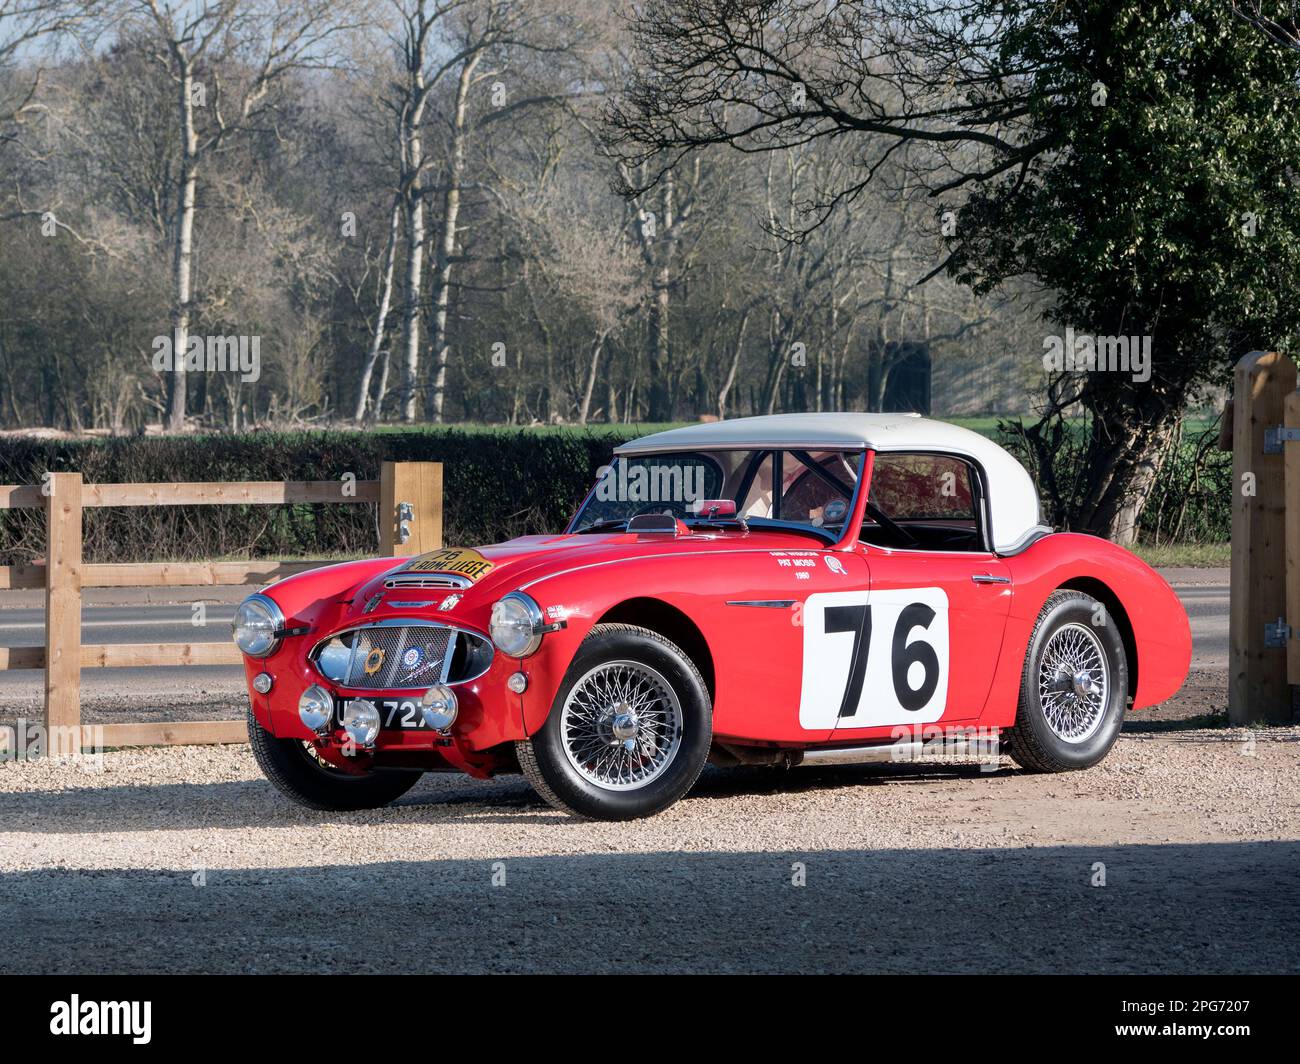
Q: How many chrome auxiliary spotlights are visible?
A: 3